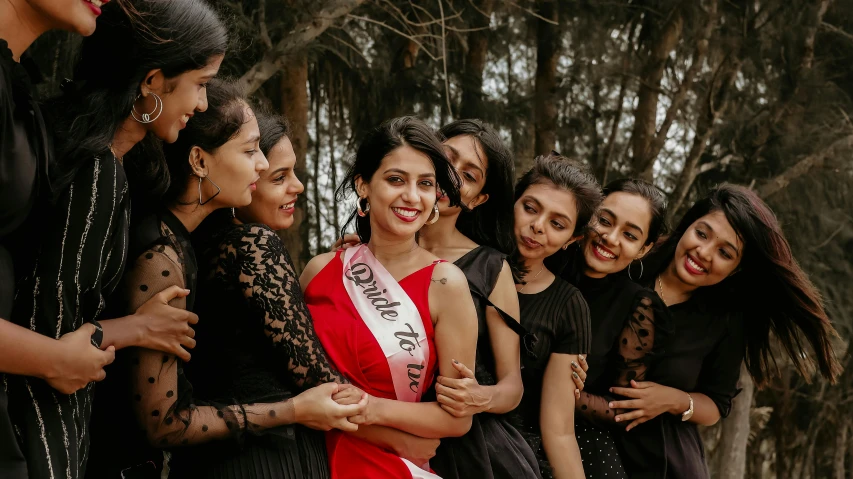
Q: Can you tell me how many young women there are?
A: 9